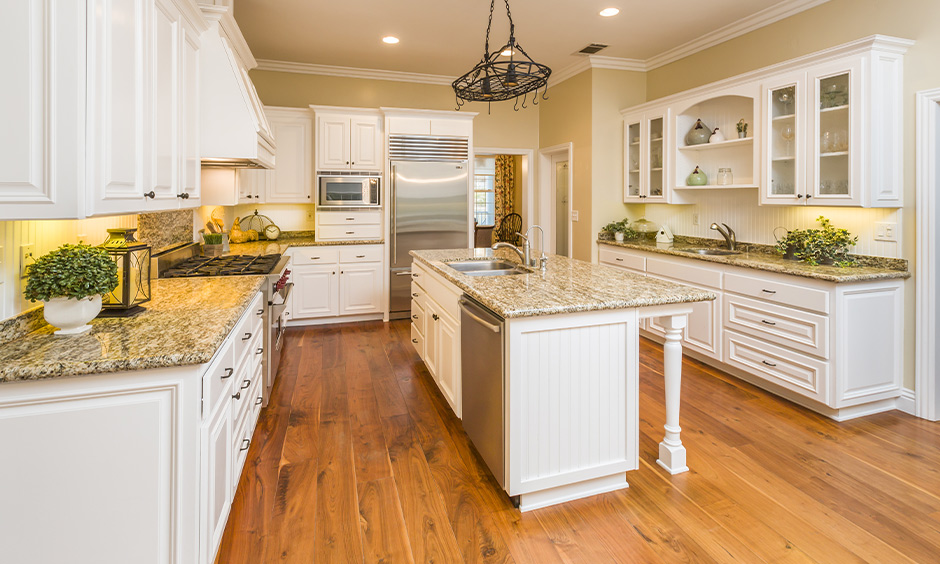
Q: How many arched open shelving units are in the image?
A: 1